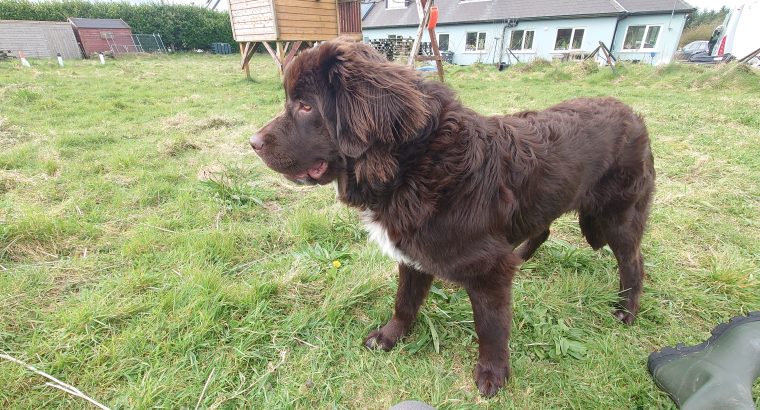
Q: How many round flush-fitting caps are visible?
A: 0